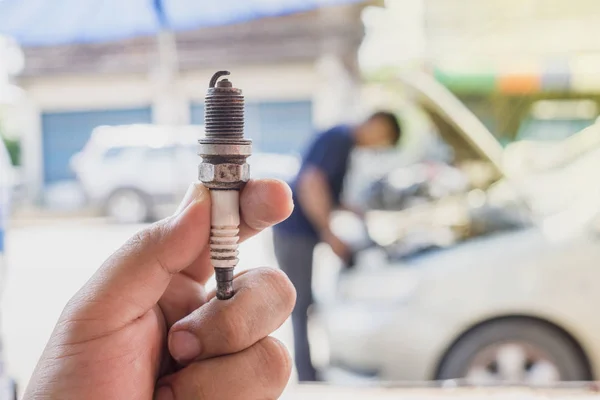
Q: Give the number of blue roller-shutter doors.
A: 2